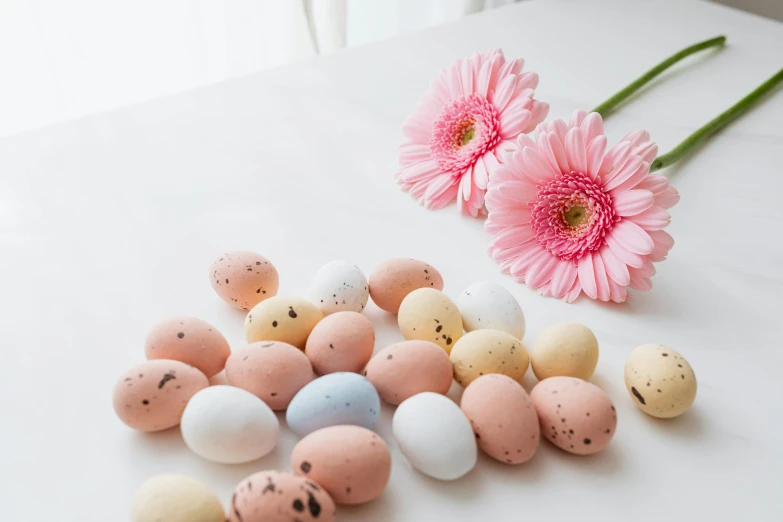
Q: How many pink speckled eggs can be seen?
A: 11